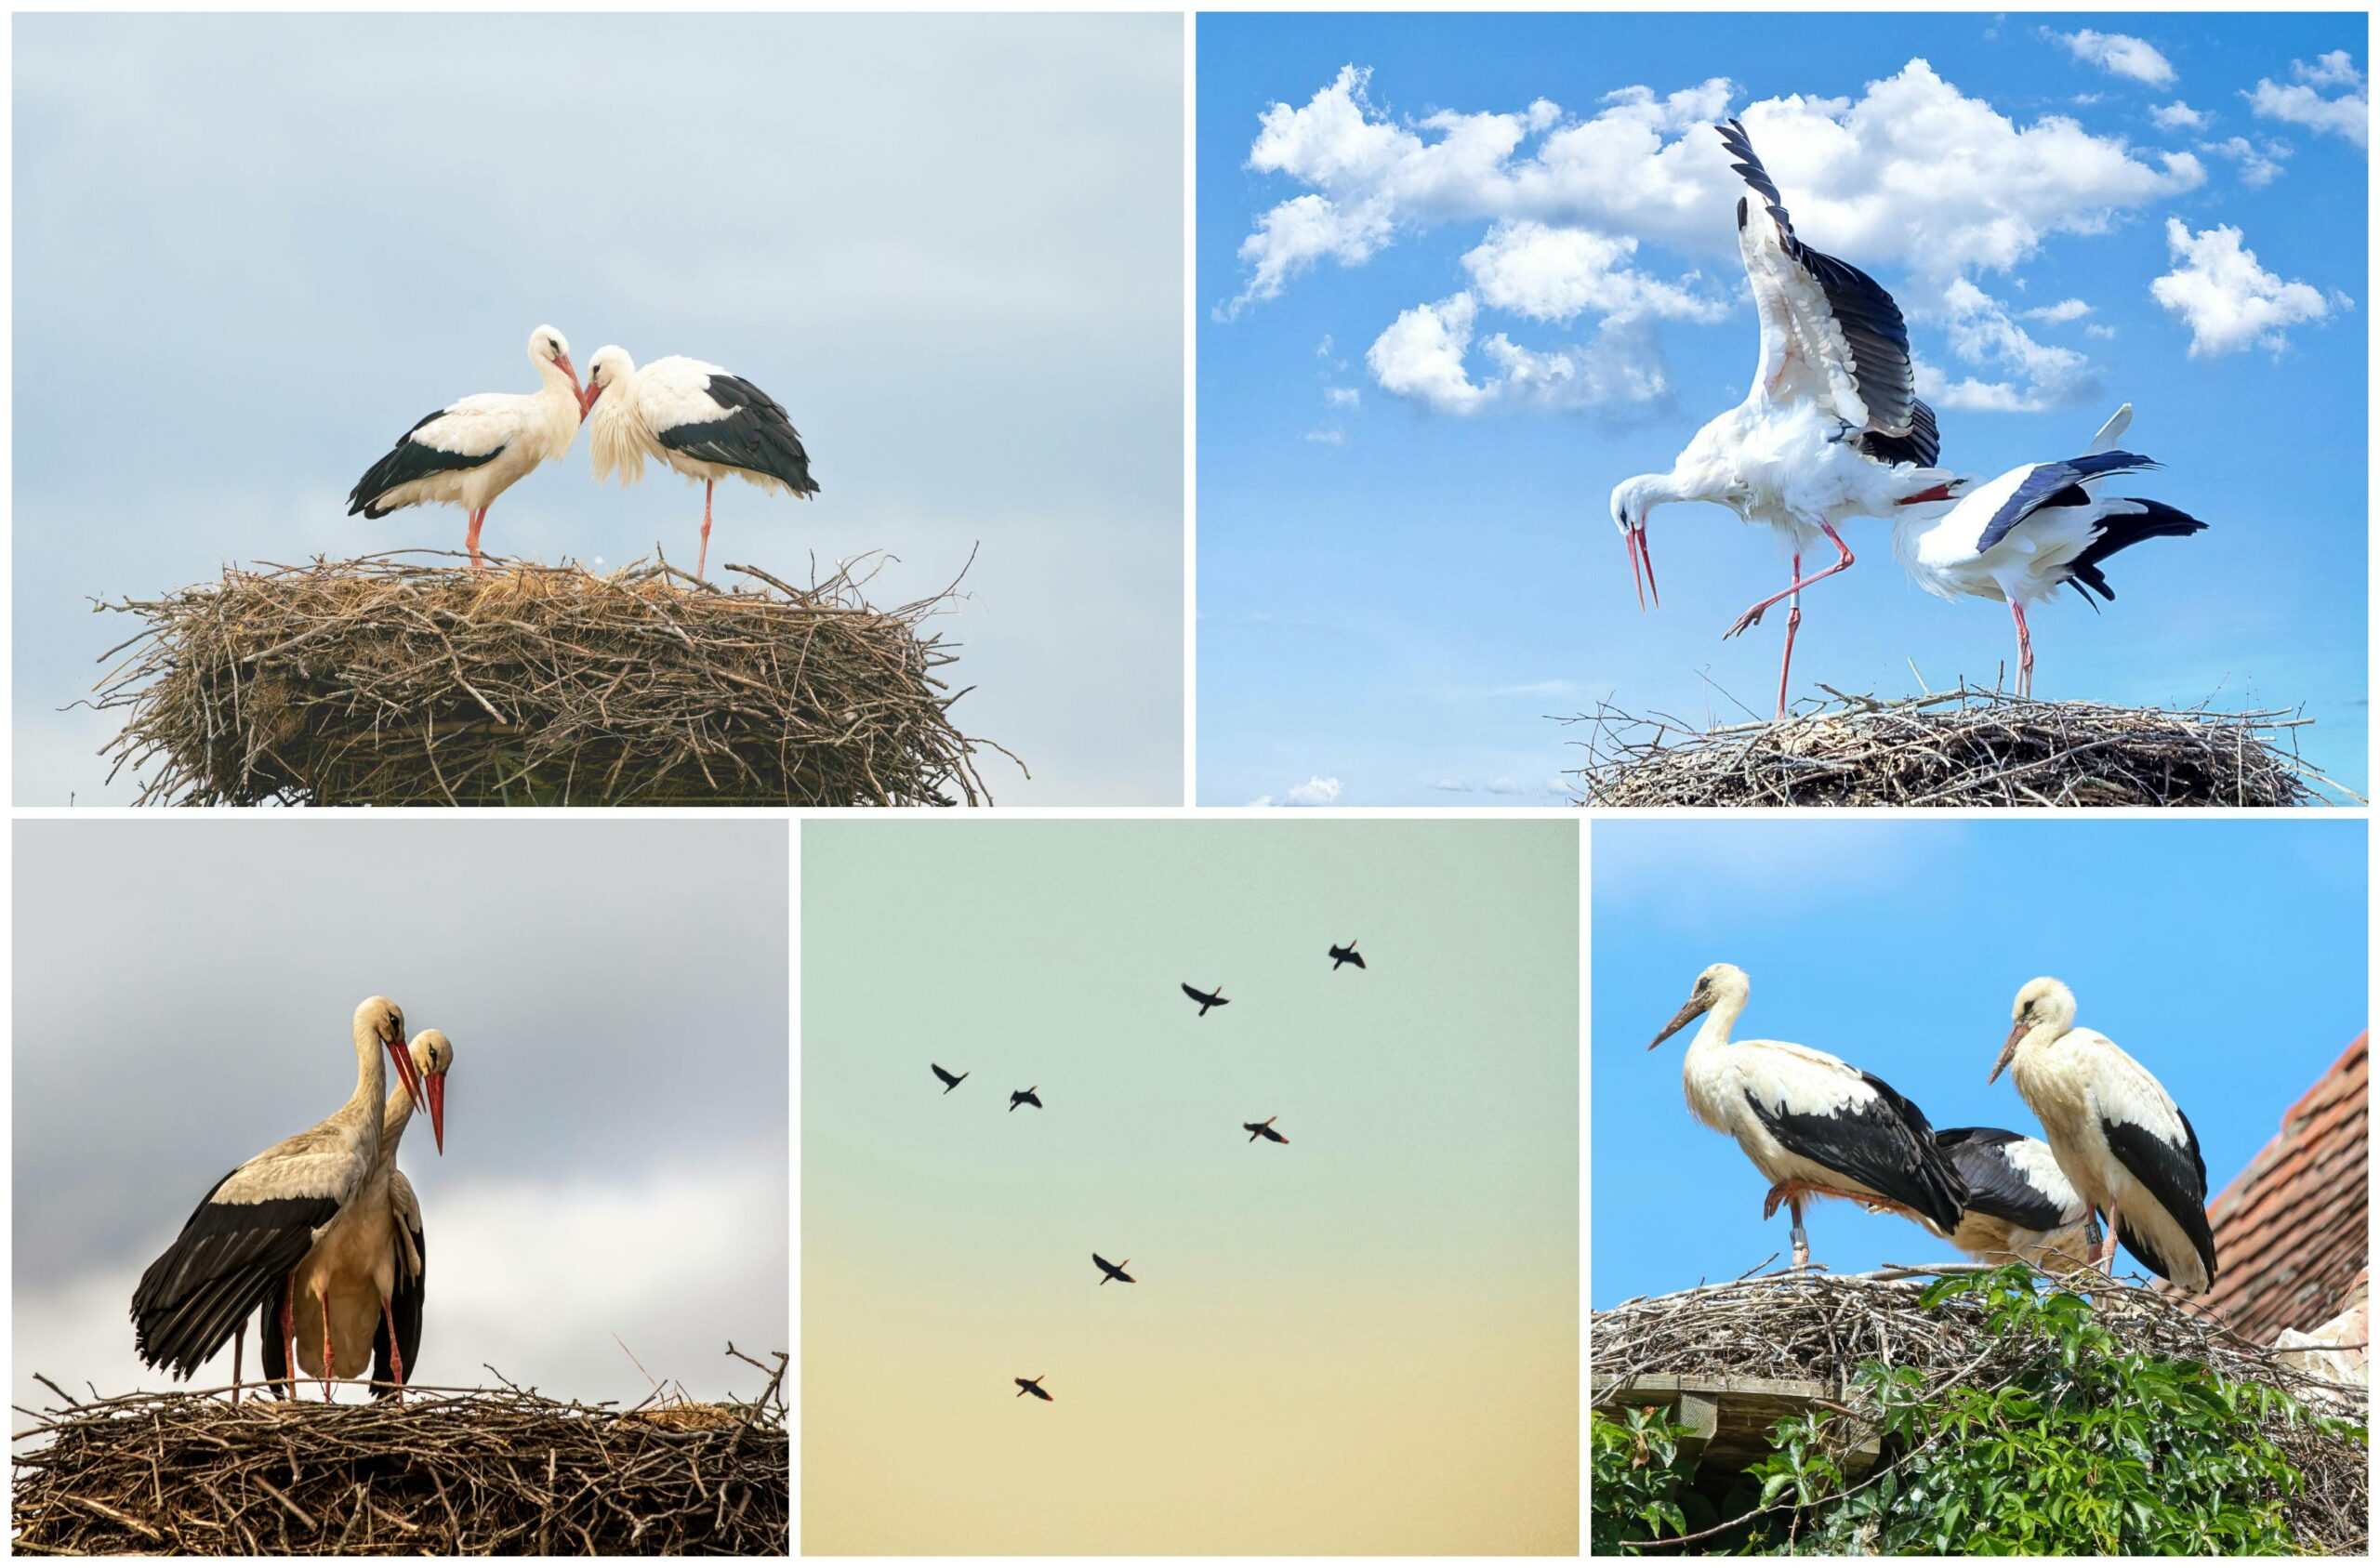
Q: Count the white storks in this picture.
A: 9